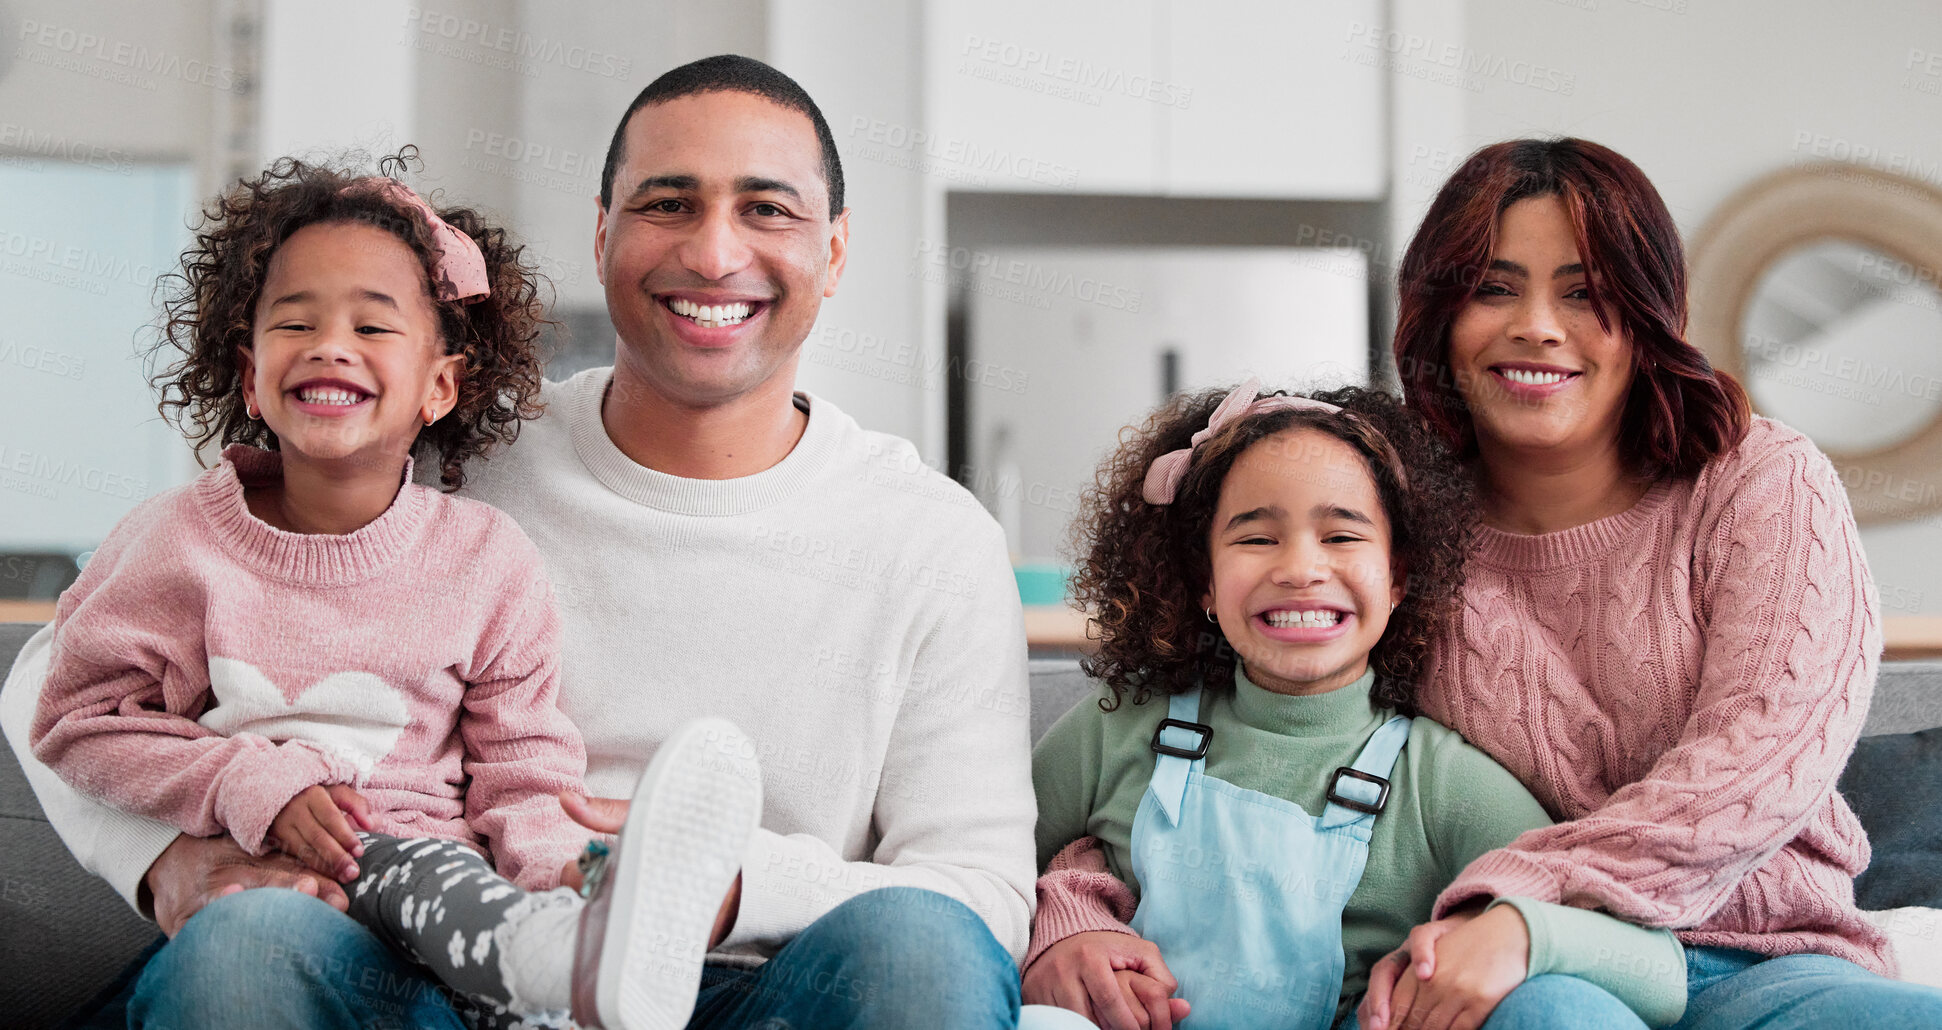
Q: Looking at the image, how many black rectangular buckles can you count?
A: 2